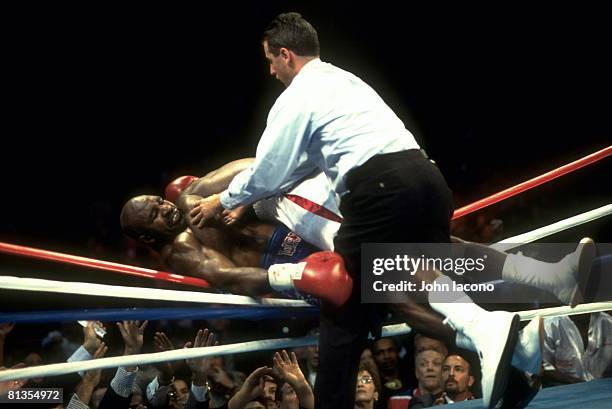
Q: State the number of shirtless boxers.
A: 2